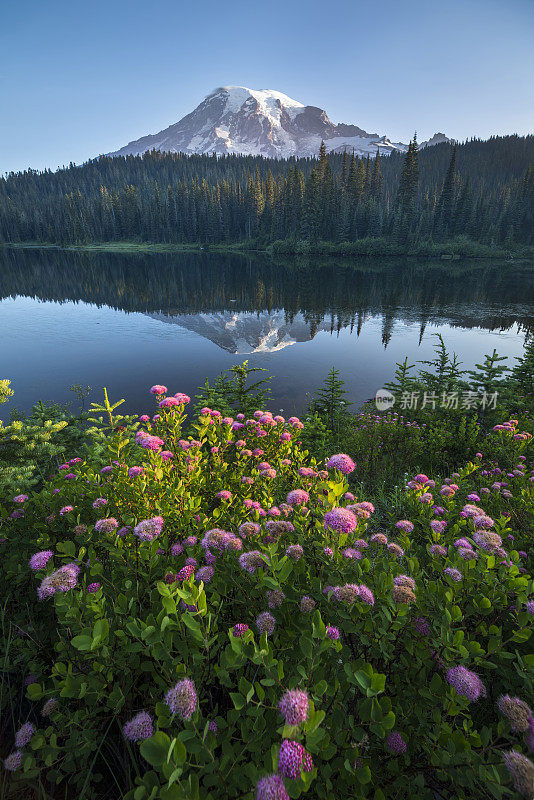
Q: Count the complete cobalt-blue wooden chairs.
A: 0